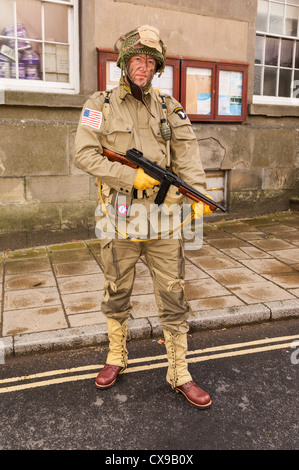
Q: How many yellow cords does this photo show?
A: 1